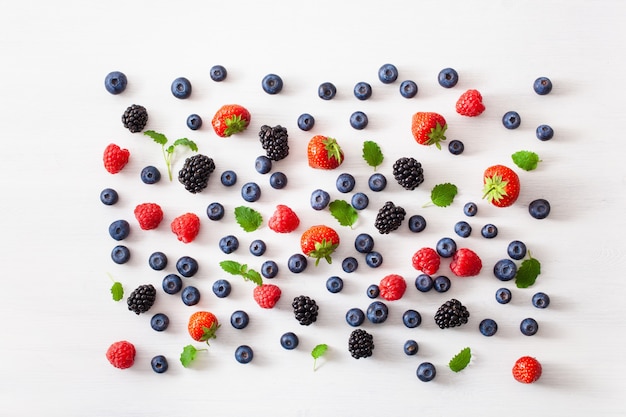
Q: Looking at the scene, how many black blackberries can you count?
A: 9